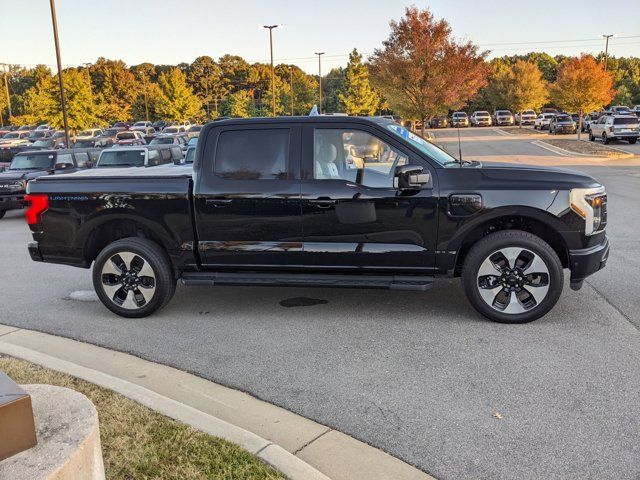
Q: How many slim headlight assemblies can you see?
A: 1